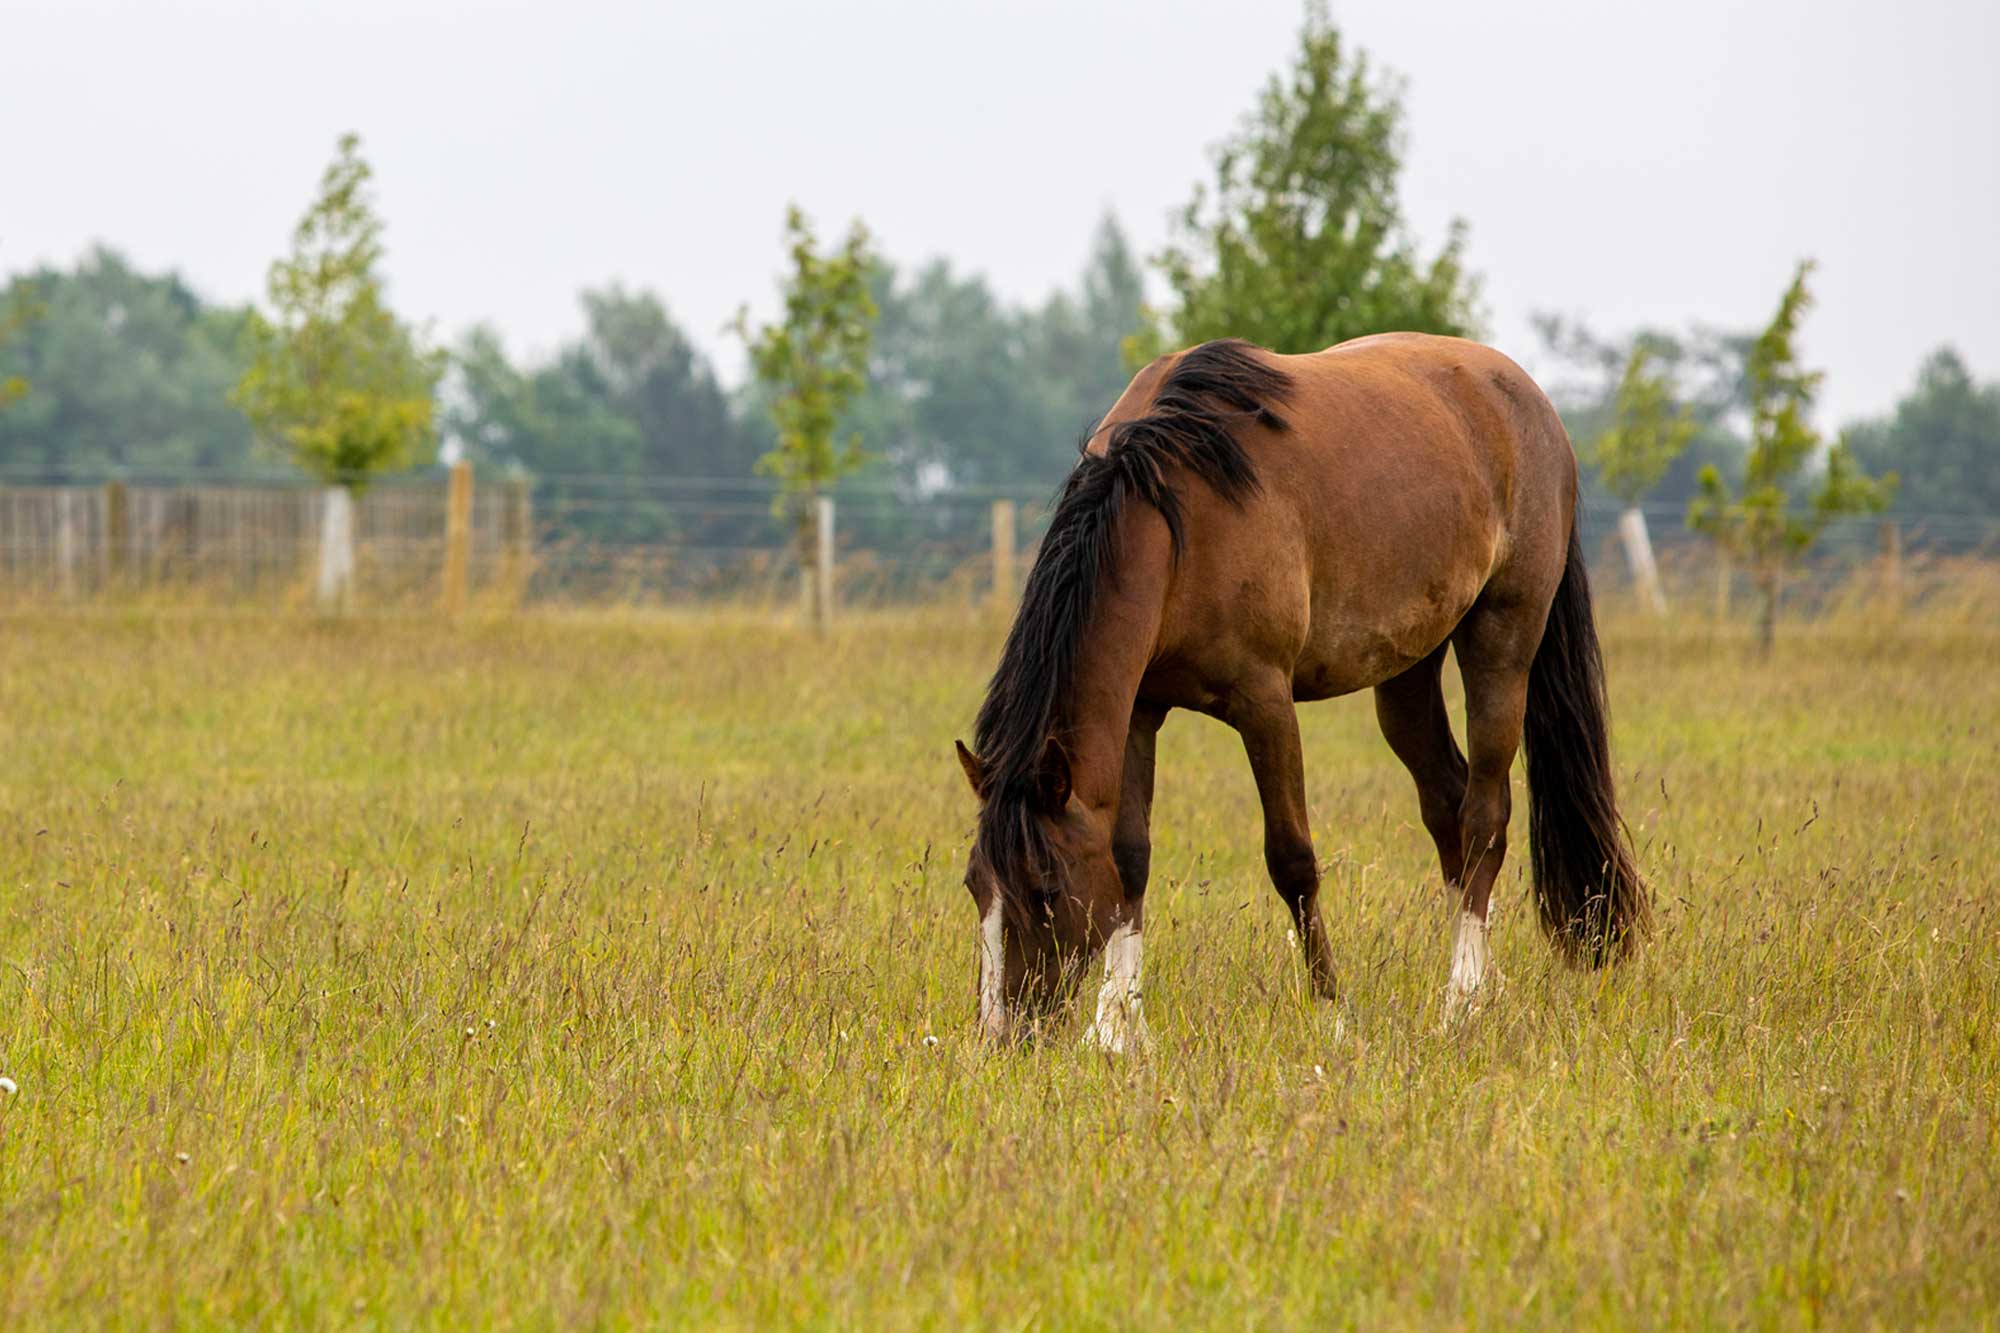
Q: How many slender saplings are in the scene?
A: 4